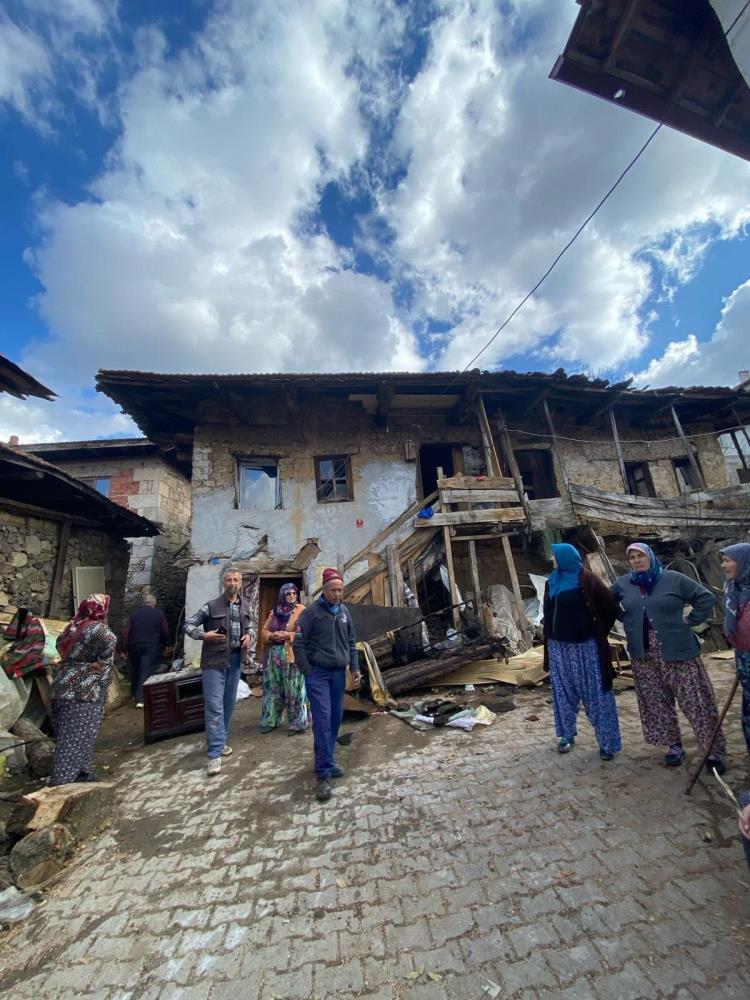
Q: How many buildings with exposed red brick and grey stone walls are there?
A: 1